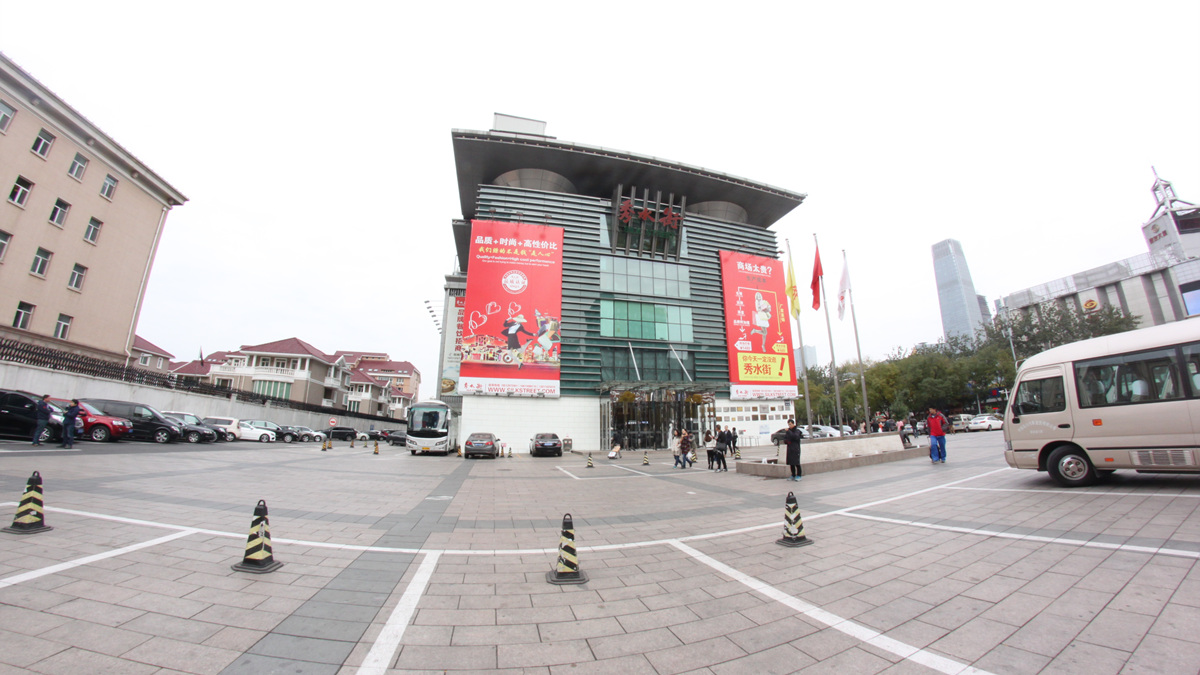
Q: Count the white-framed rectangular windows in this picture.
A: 12